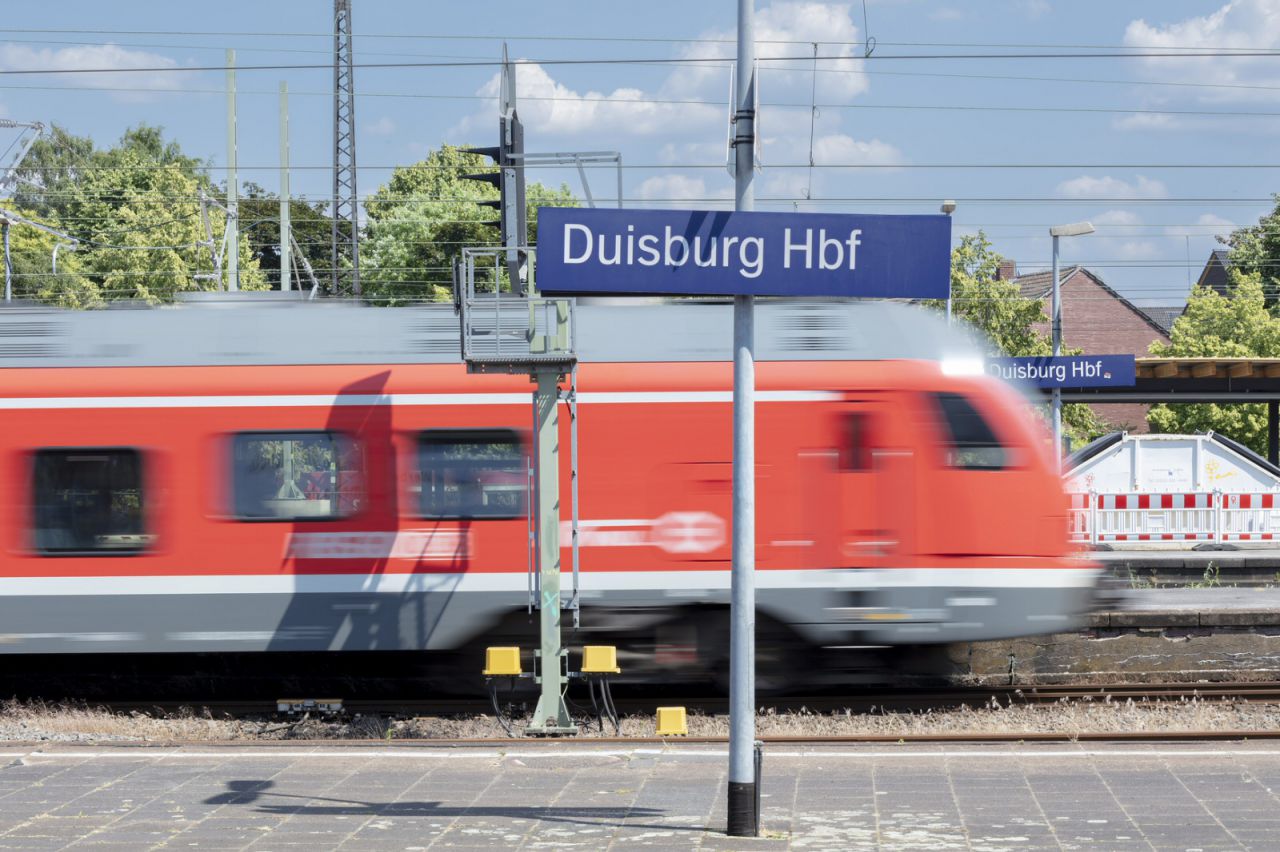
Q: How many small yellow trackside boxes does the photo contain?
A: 3